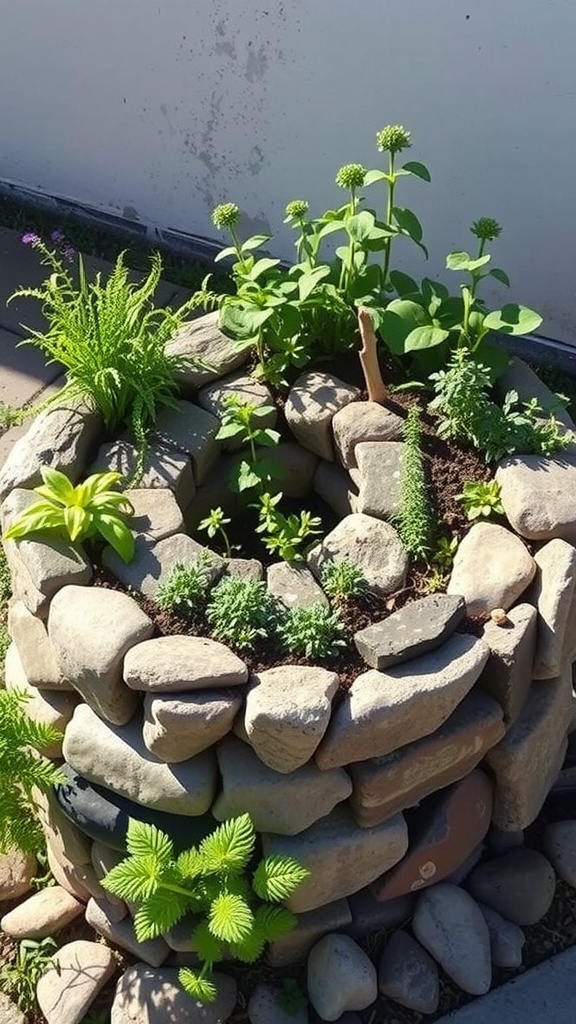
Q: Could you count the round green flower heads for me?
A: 5